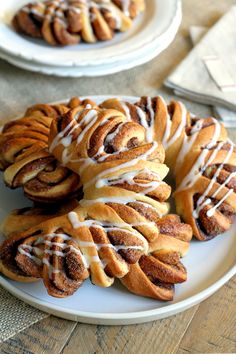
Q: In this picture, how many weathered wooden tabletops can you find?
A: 1